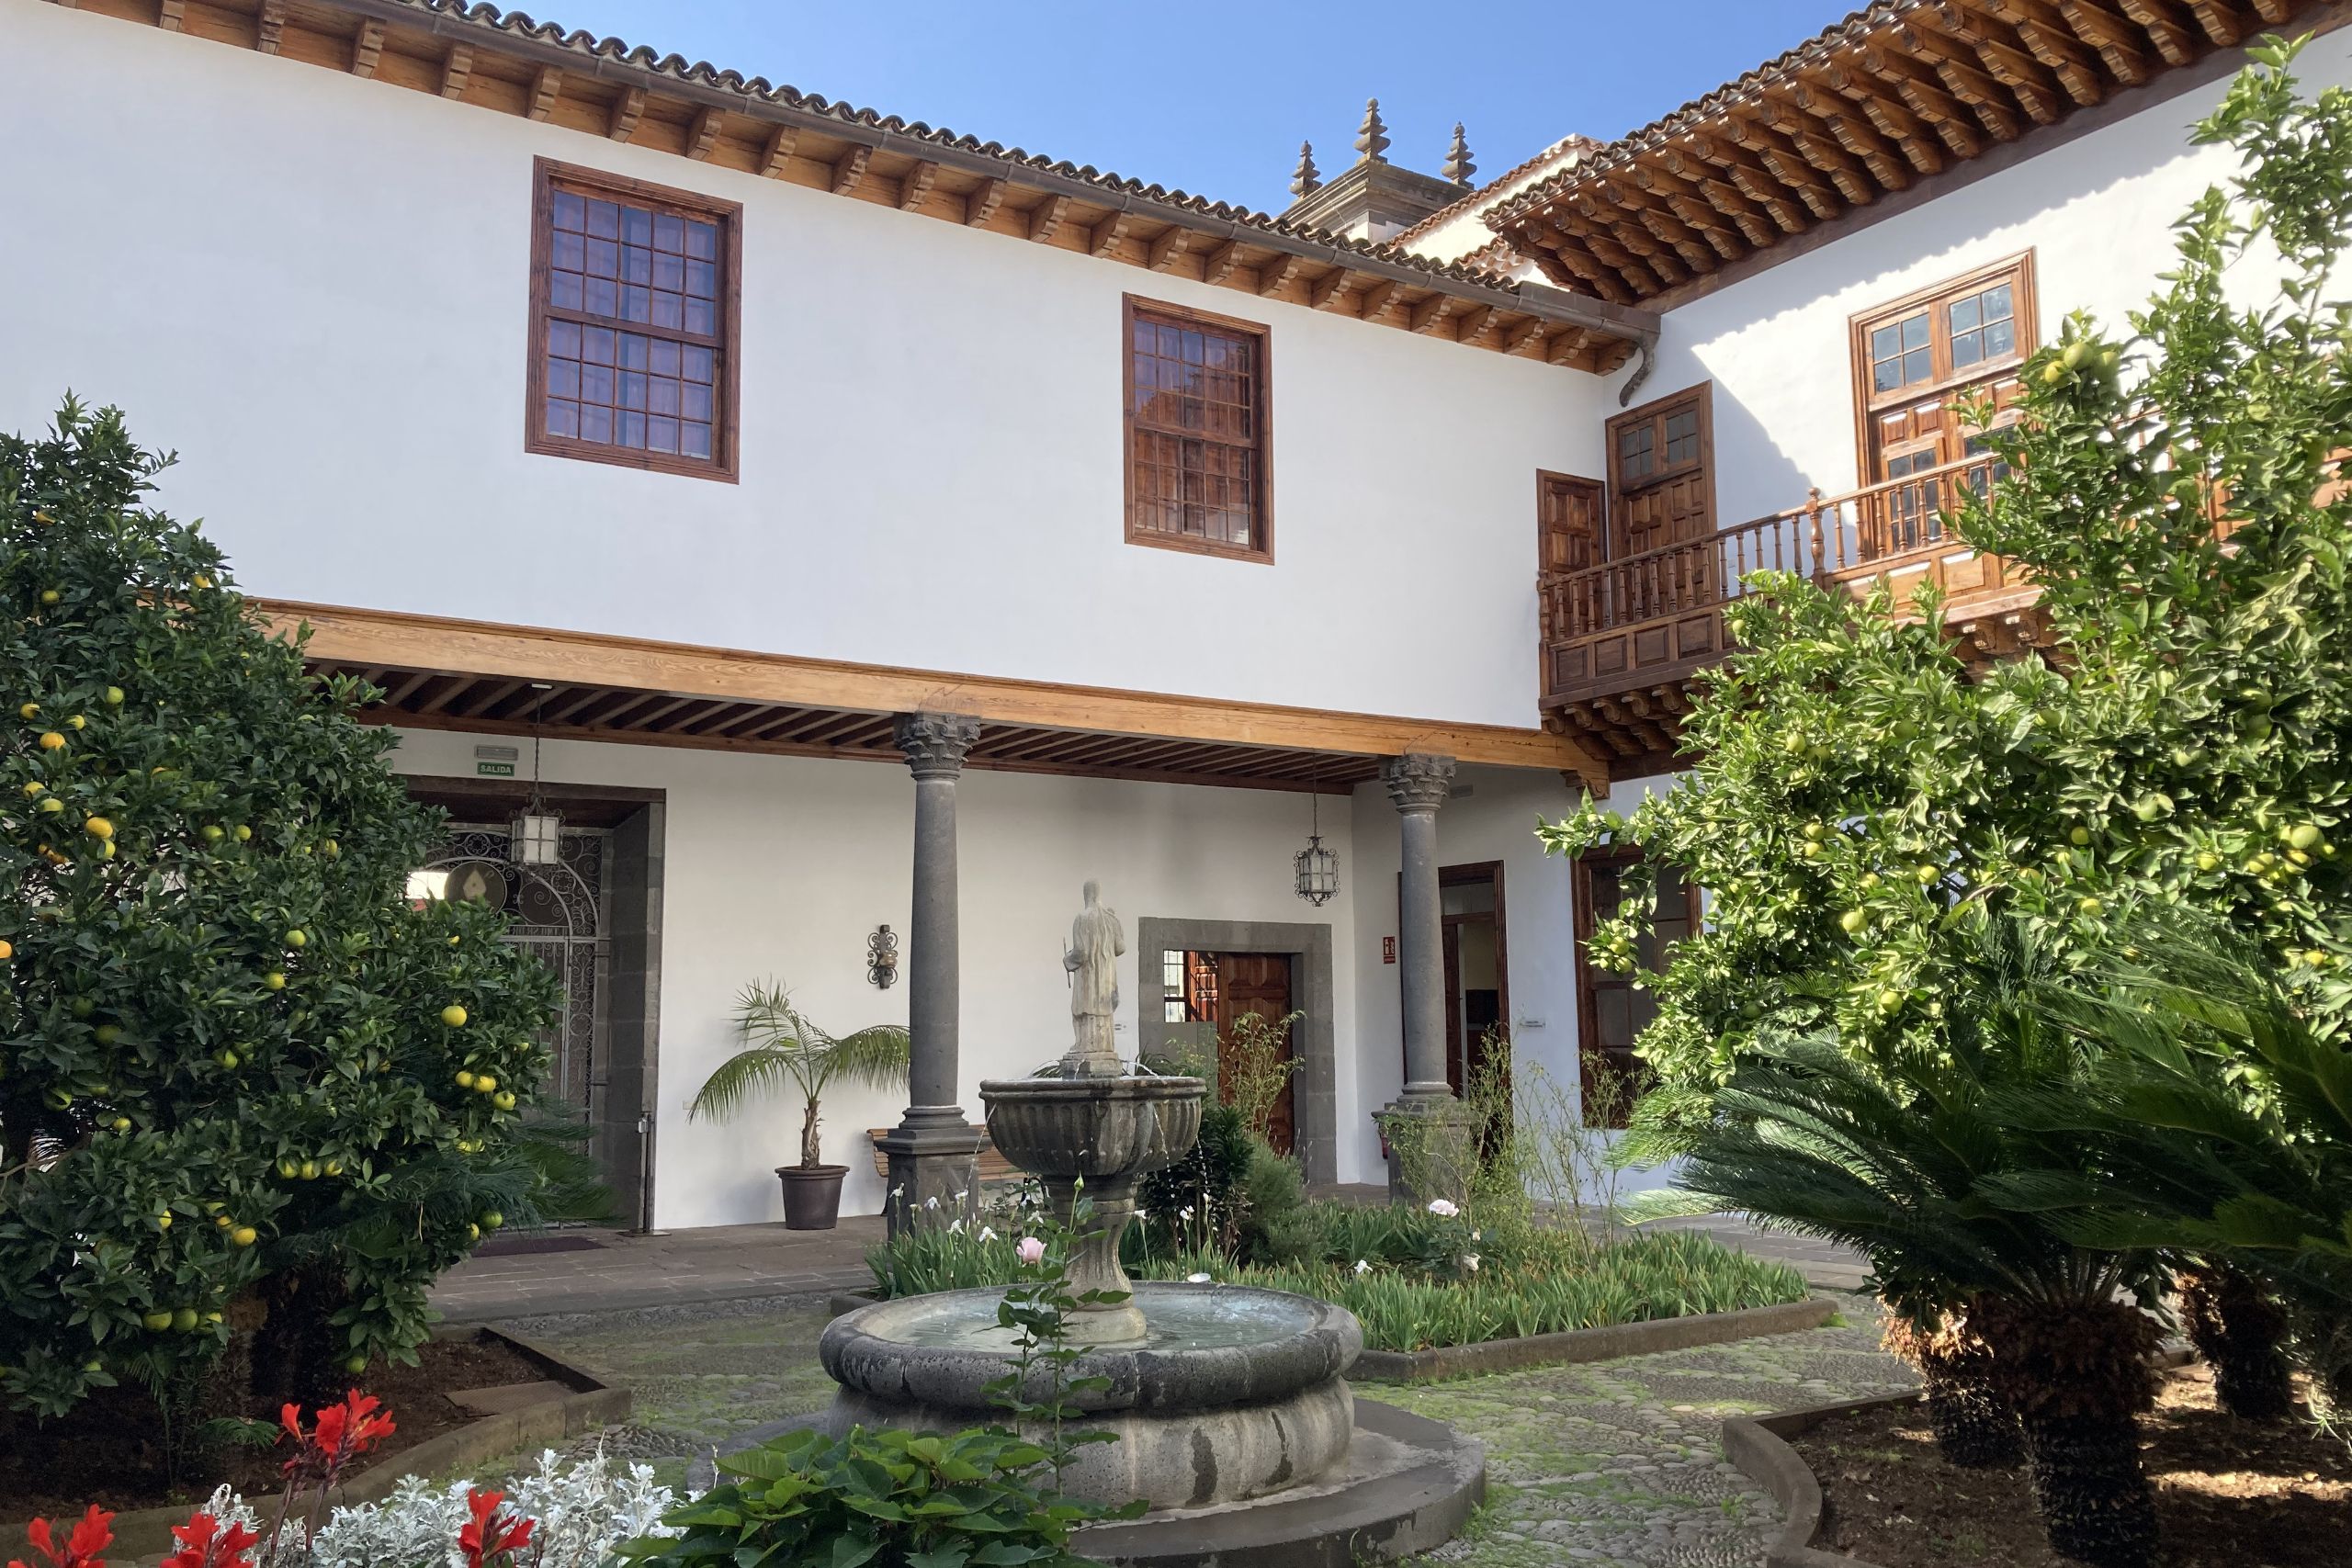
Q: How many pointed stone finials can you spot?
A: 3